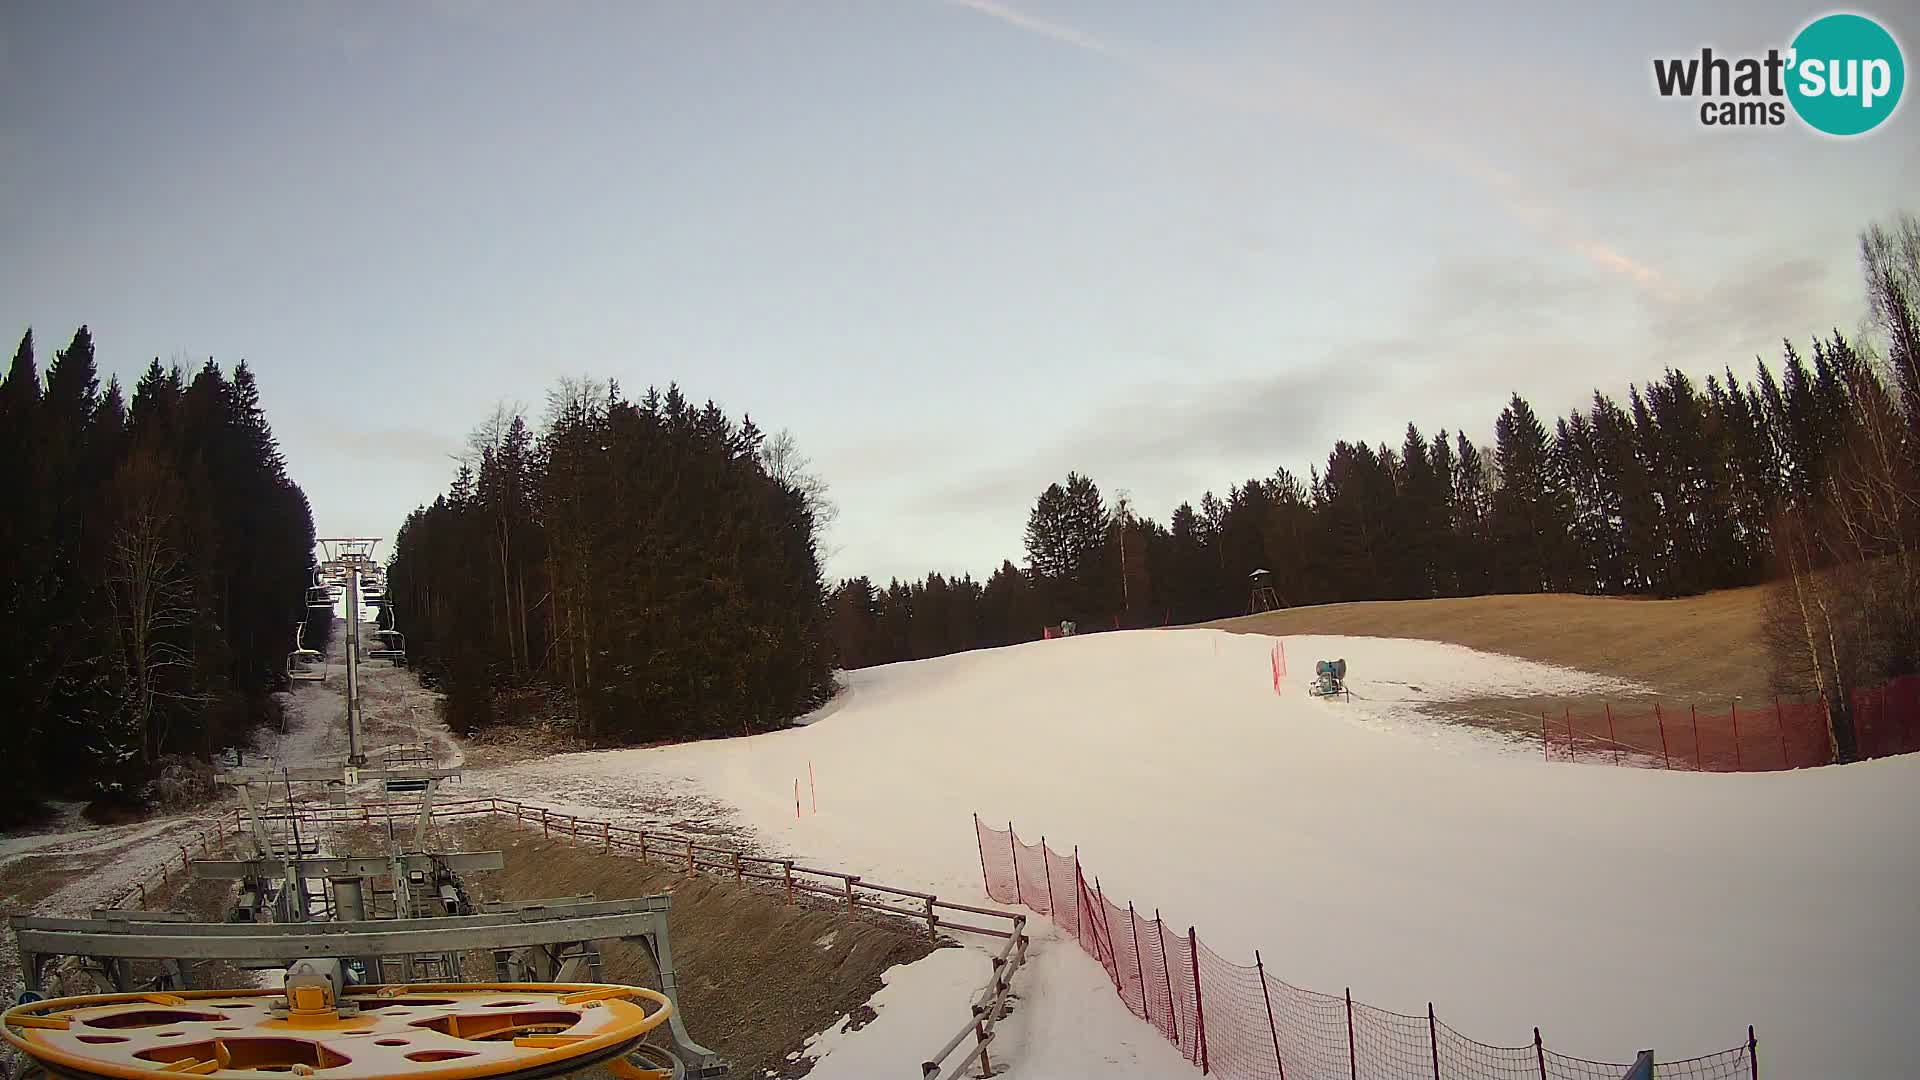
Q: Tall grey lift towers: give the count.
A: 1